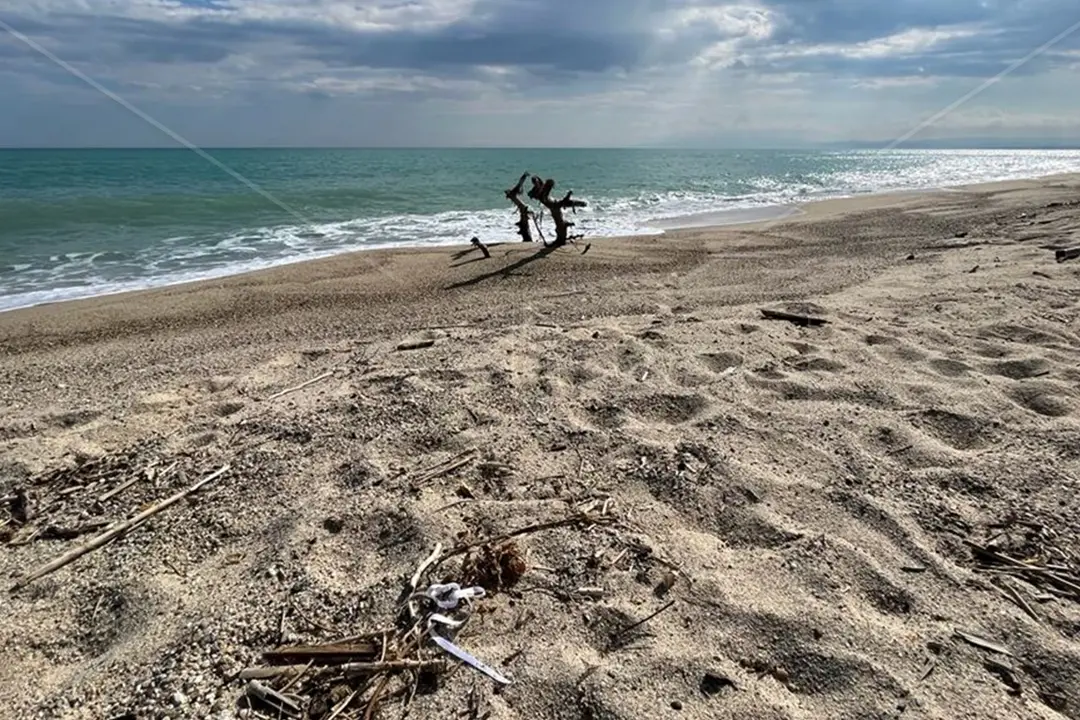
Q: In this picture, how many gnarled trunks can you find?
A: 2